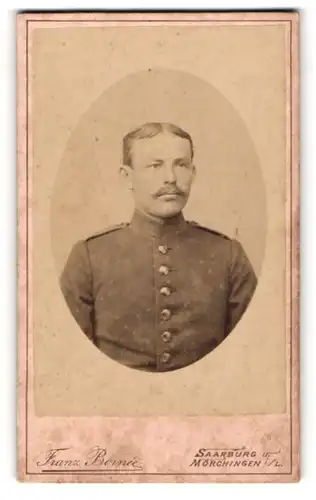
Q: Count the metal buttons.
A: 6